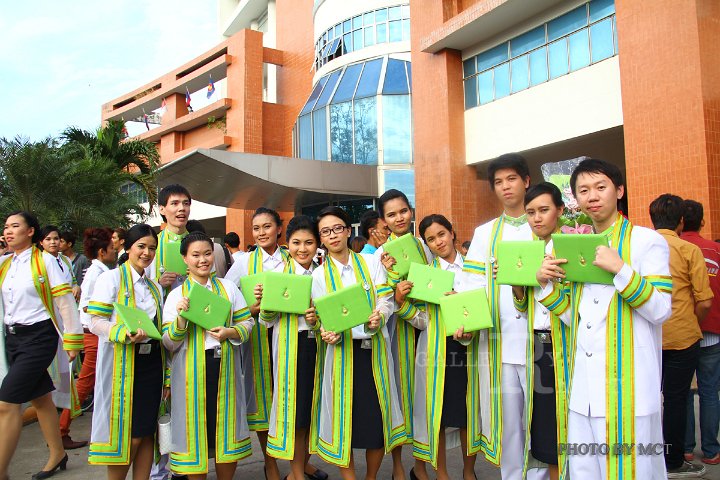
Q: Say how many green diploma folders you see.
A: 11